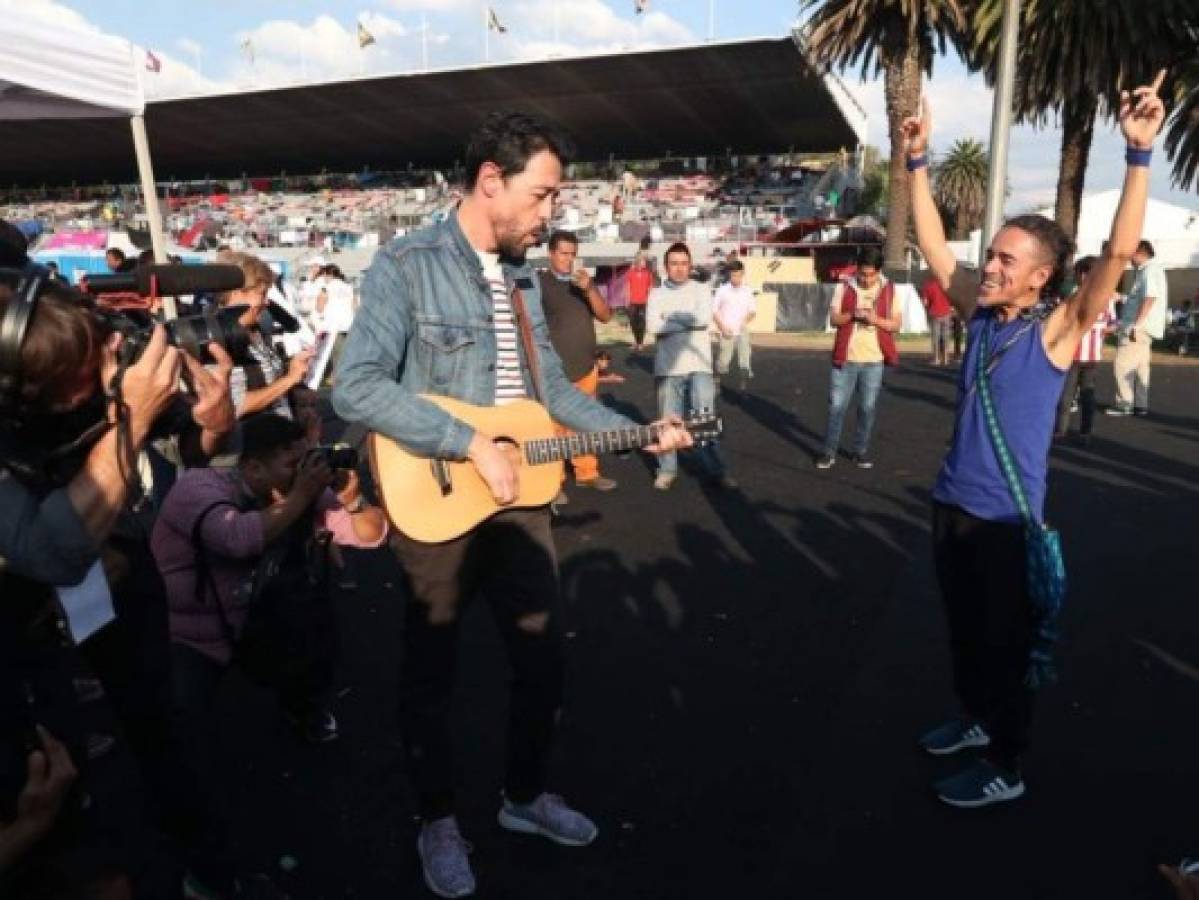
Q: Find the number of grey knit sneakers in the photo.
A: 2